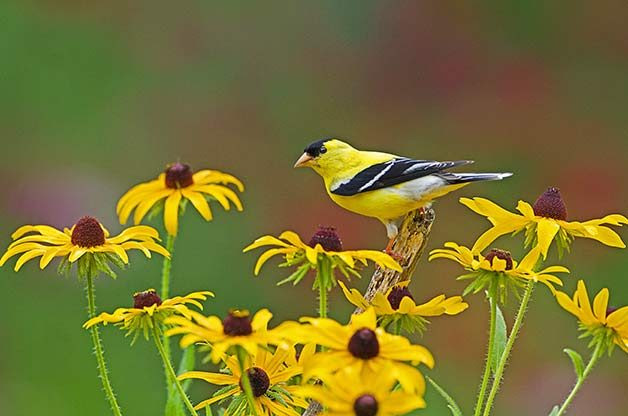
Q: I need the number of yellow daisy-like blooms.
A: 12